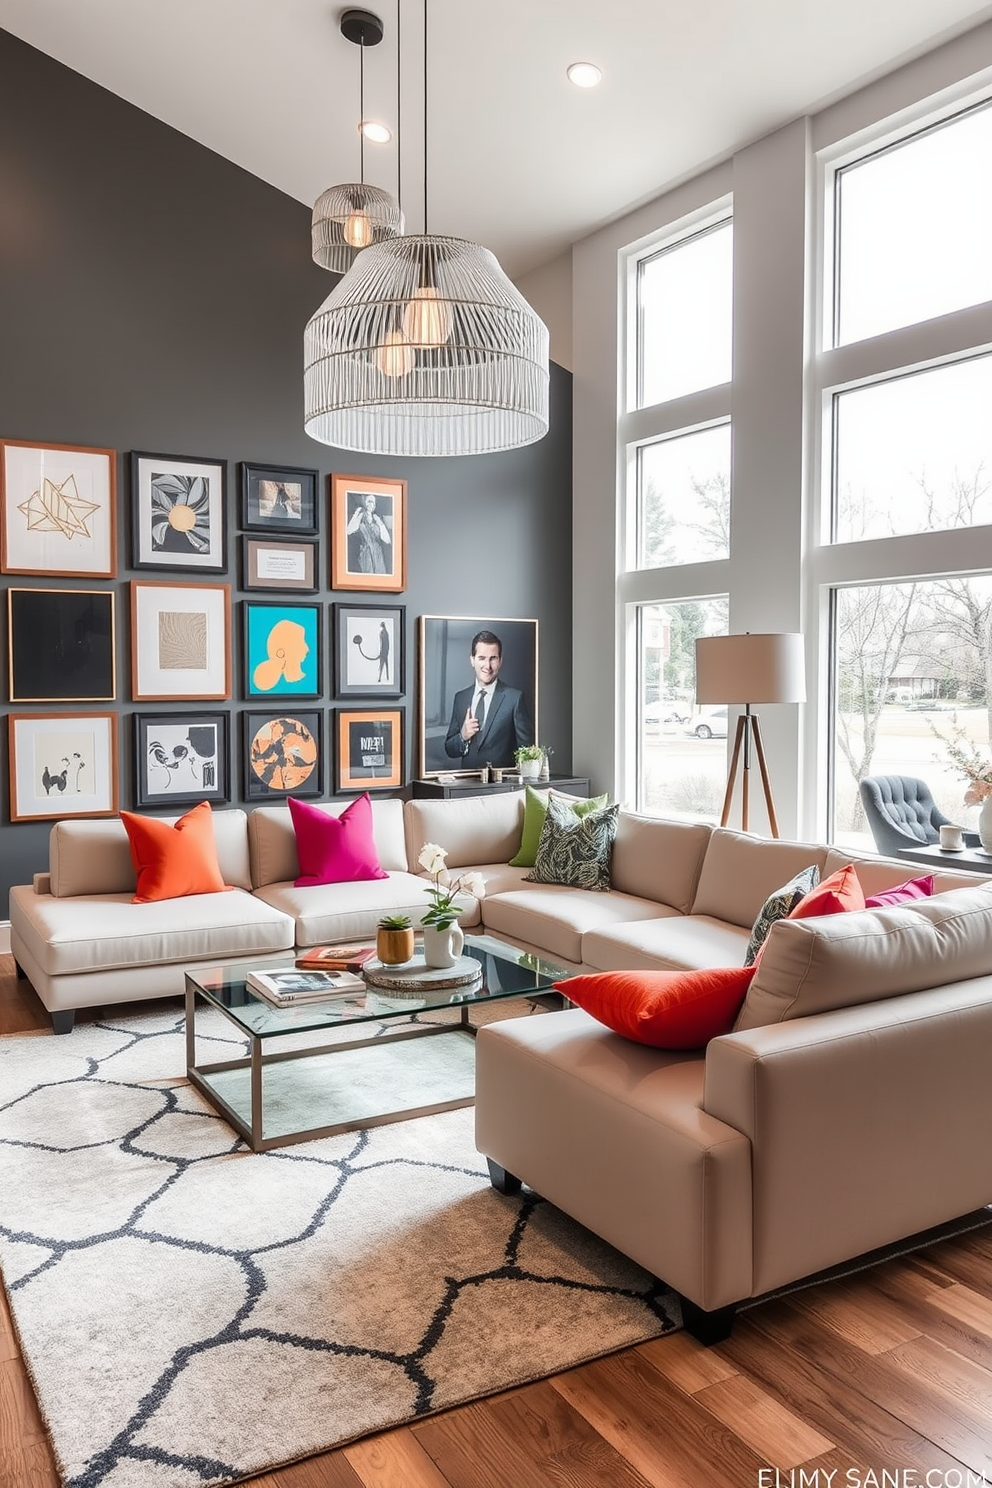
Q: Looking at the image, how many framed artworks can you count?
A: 14